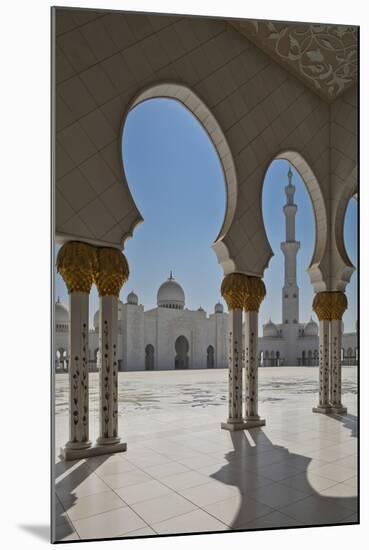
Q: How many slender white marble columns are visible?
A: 6